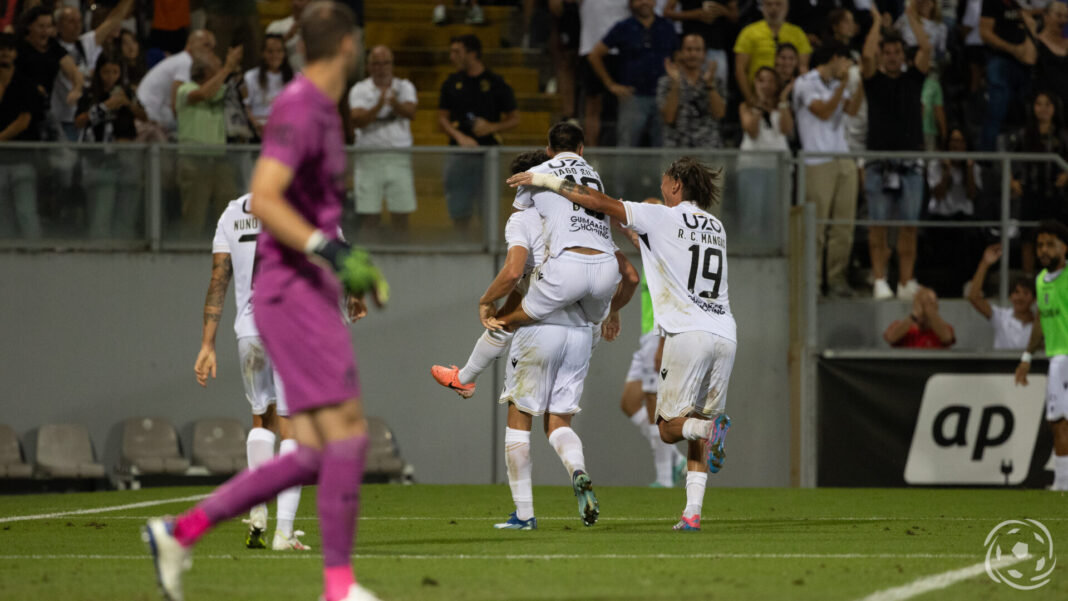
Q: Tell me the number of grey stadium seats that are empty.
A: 5